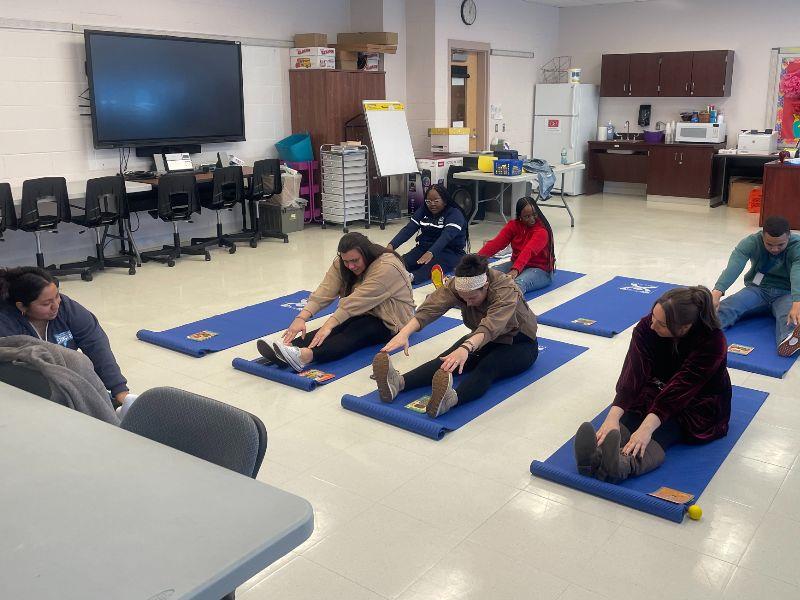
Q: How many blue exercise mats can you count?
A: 8